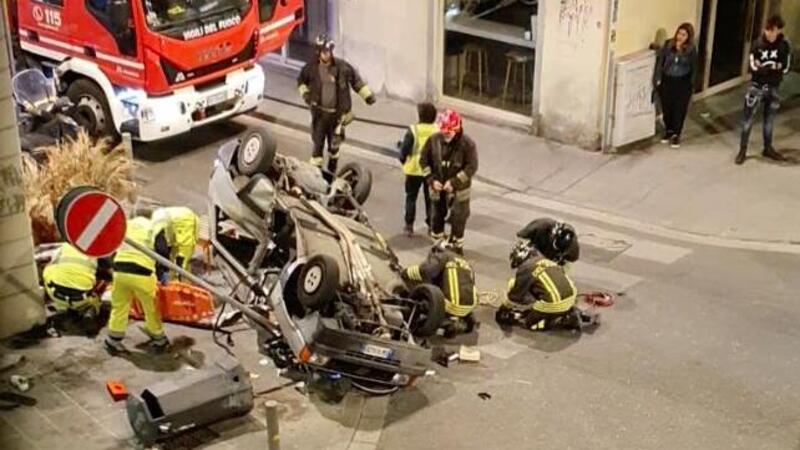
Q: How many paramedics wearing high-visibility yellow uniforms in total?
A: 3